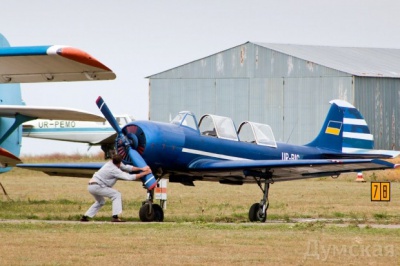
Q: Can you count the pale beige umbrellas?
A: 0